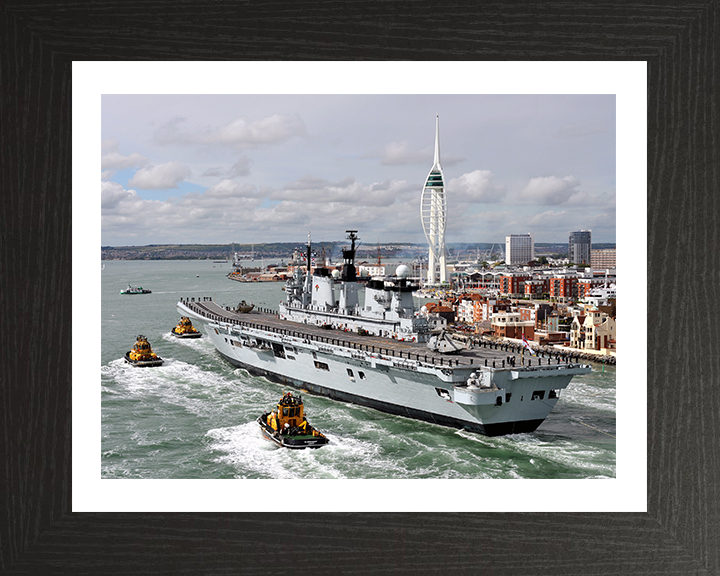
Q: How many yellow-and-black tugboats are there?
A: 3